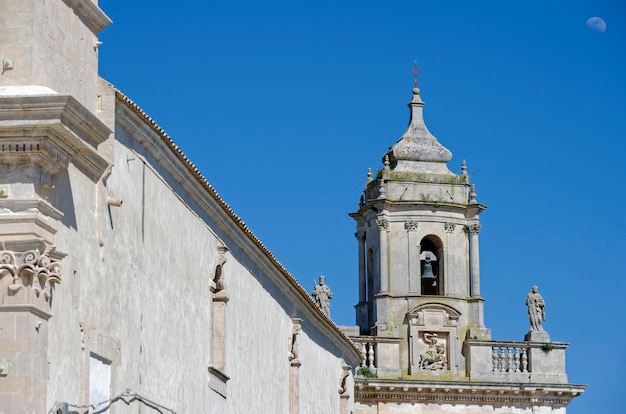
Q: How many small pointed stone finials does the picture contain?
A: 6